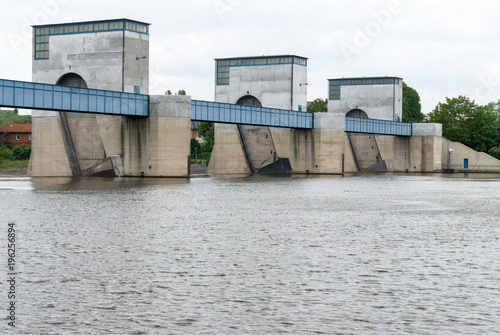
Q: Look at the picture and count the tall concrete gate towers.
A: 3